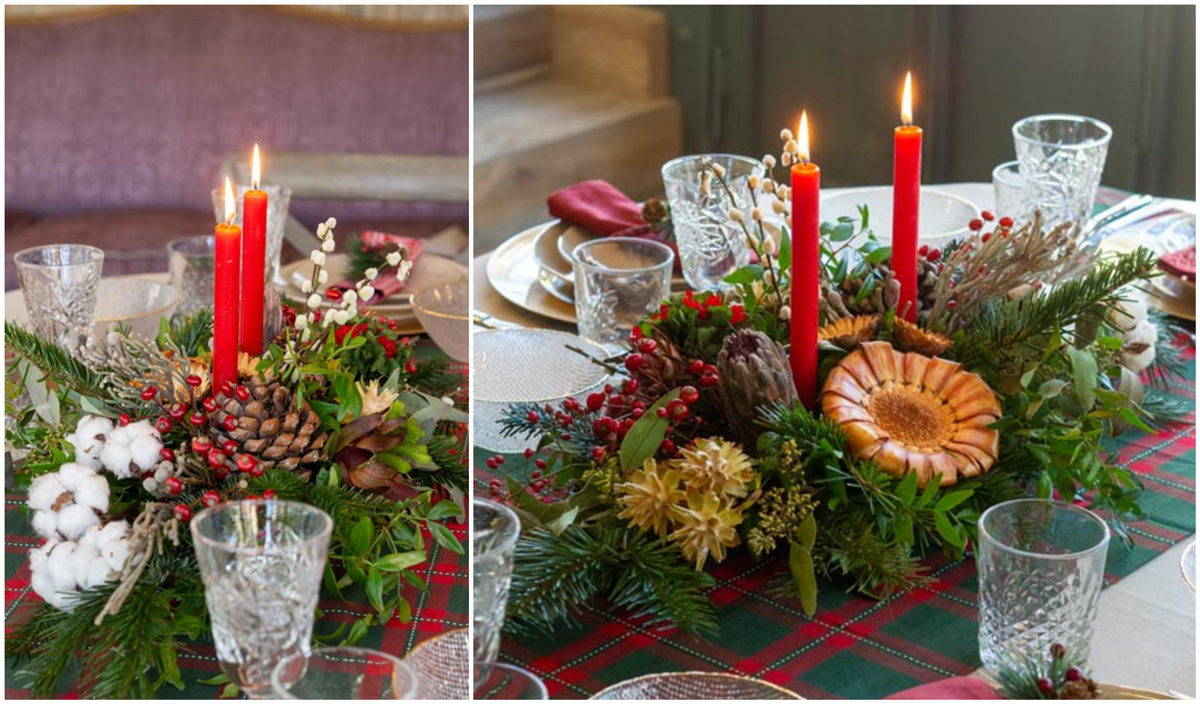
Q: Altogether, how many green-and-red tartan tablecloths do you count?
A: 2